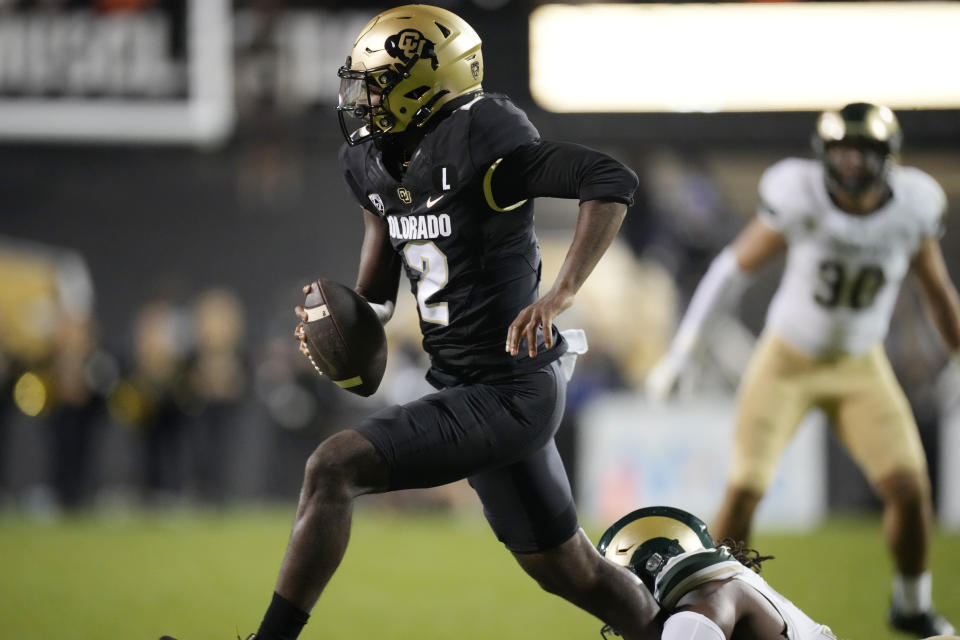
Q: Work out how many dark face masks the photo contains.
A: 2